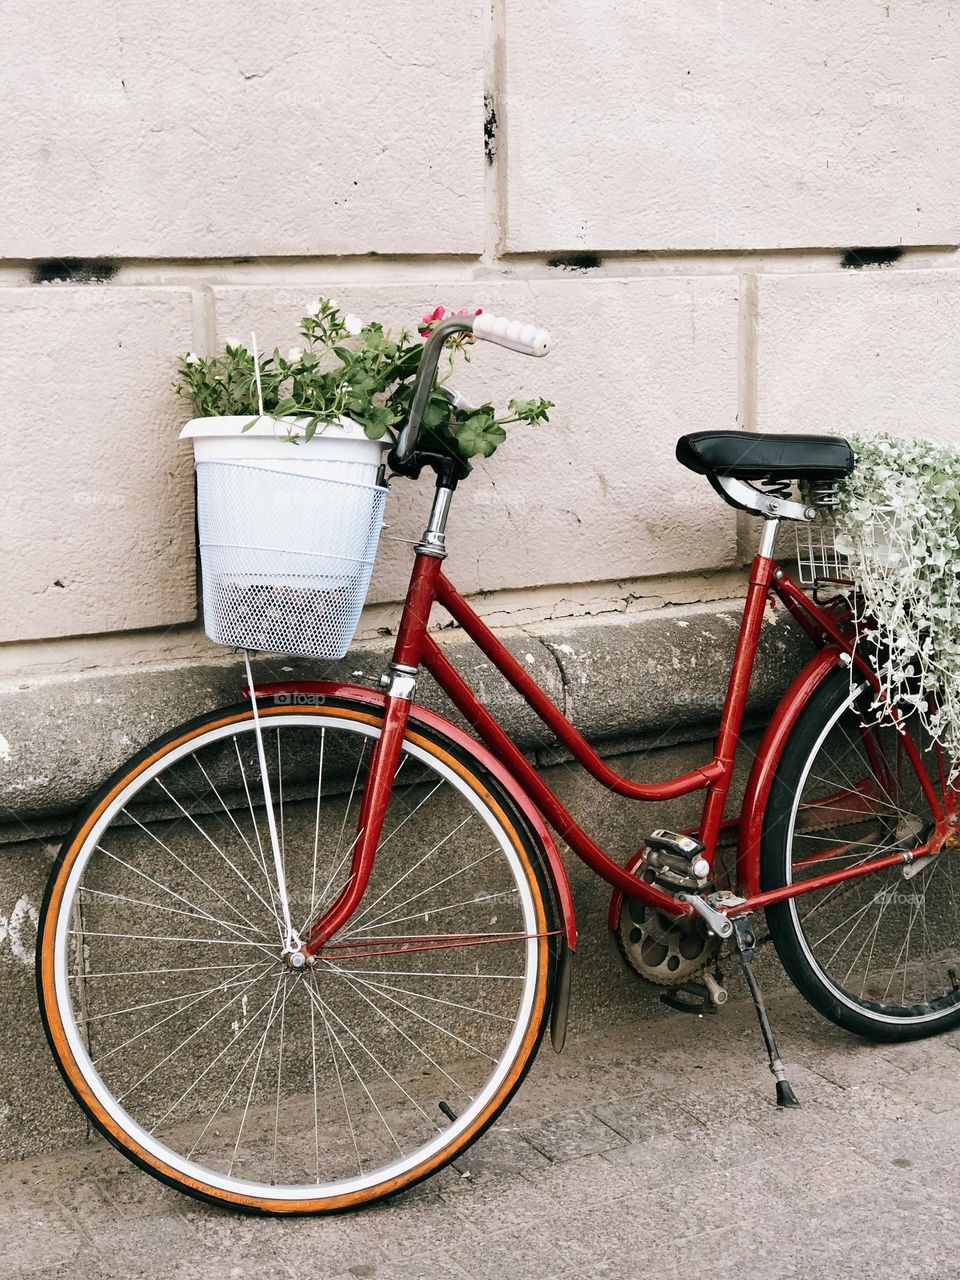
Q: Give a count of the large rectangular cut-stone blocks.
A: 5